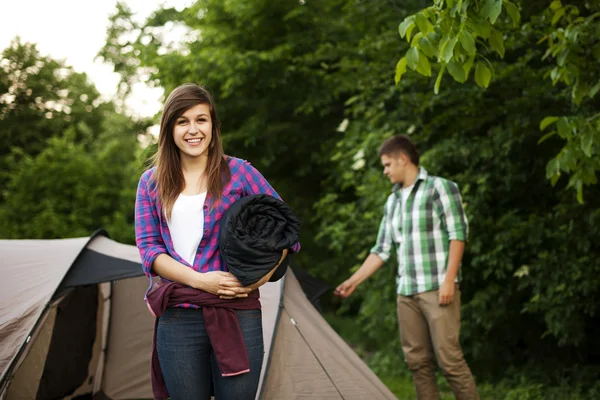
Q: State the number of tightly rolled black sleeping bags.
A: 1